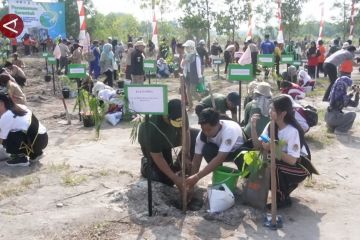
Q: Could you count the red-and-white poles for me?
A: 6